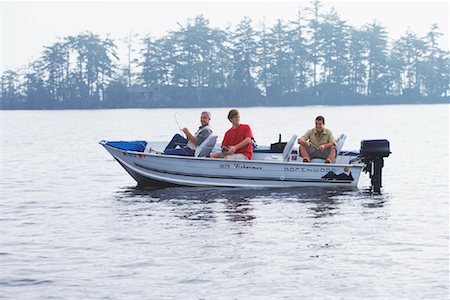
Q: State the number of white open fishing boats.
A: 1